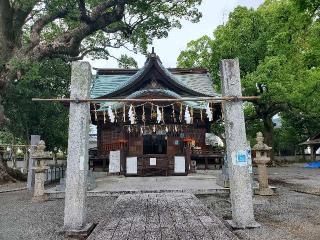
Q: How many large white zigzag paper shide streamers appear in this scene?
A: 5